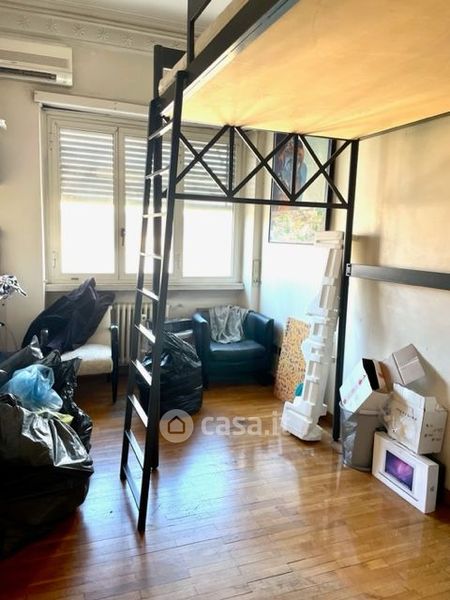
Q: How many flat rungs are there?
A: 10